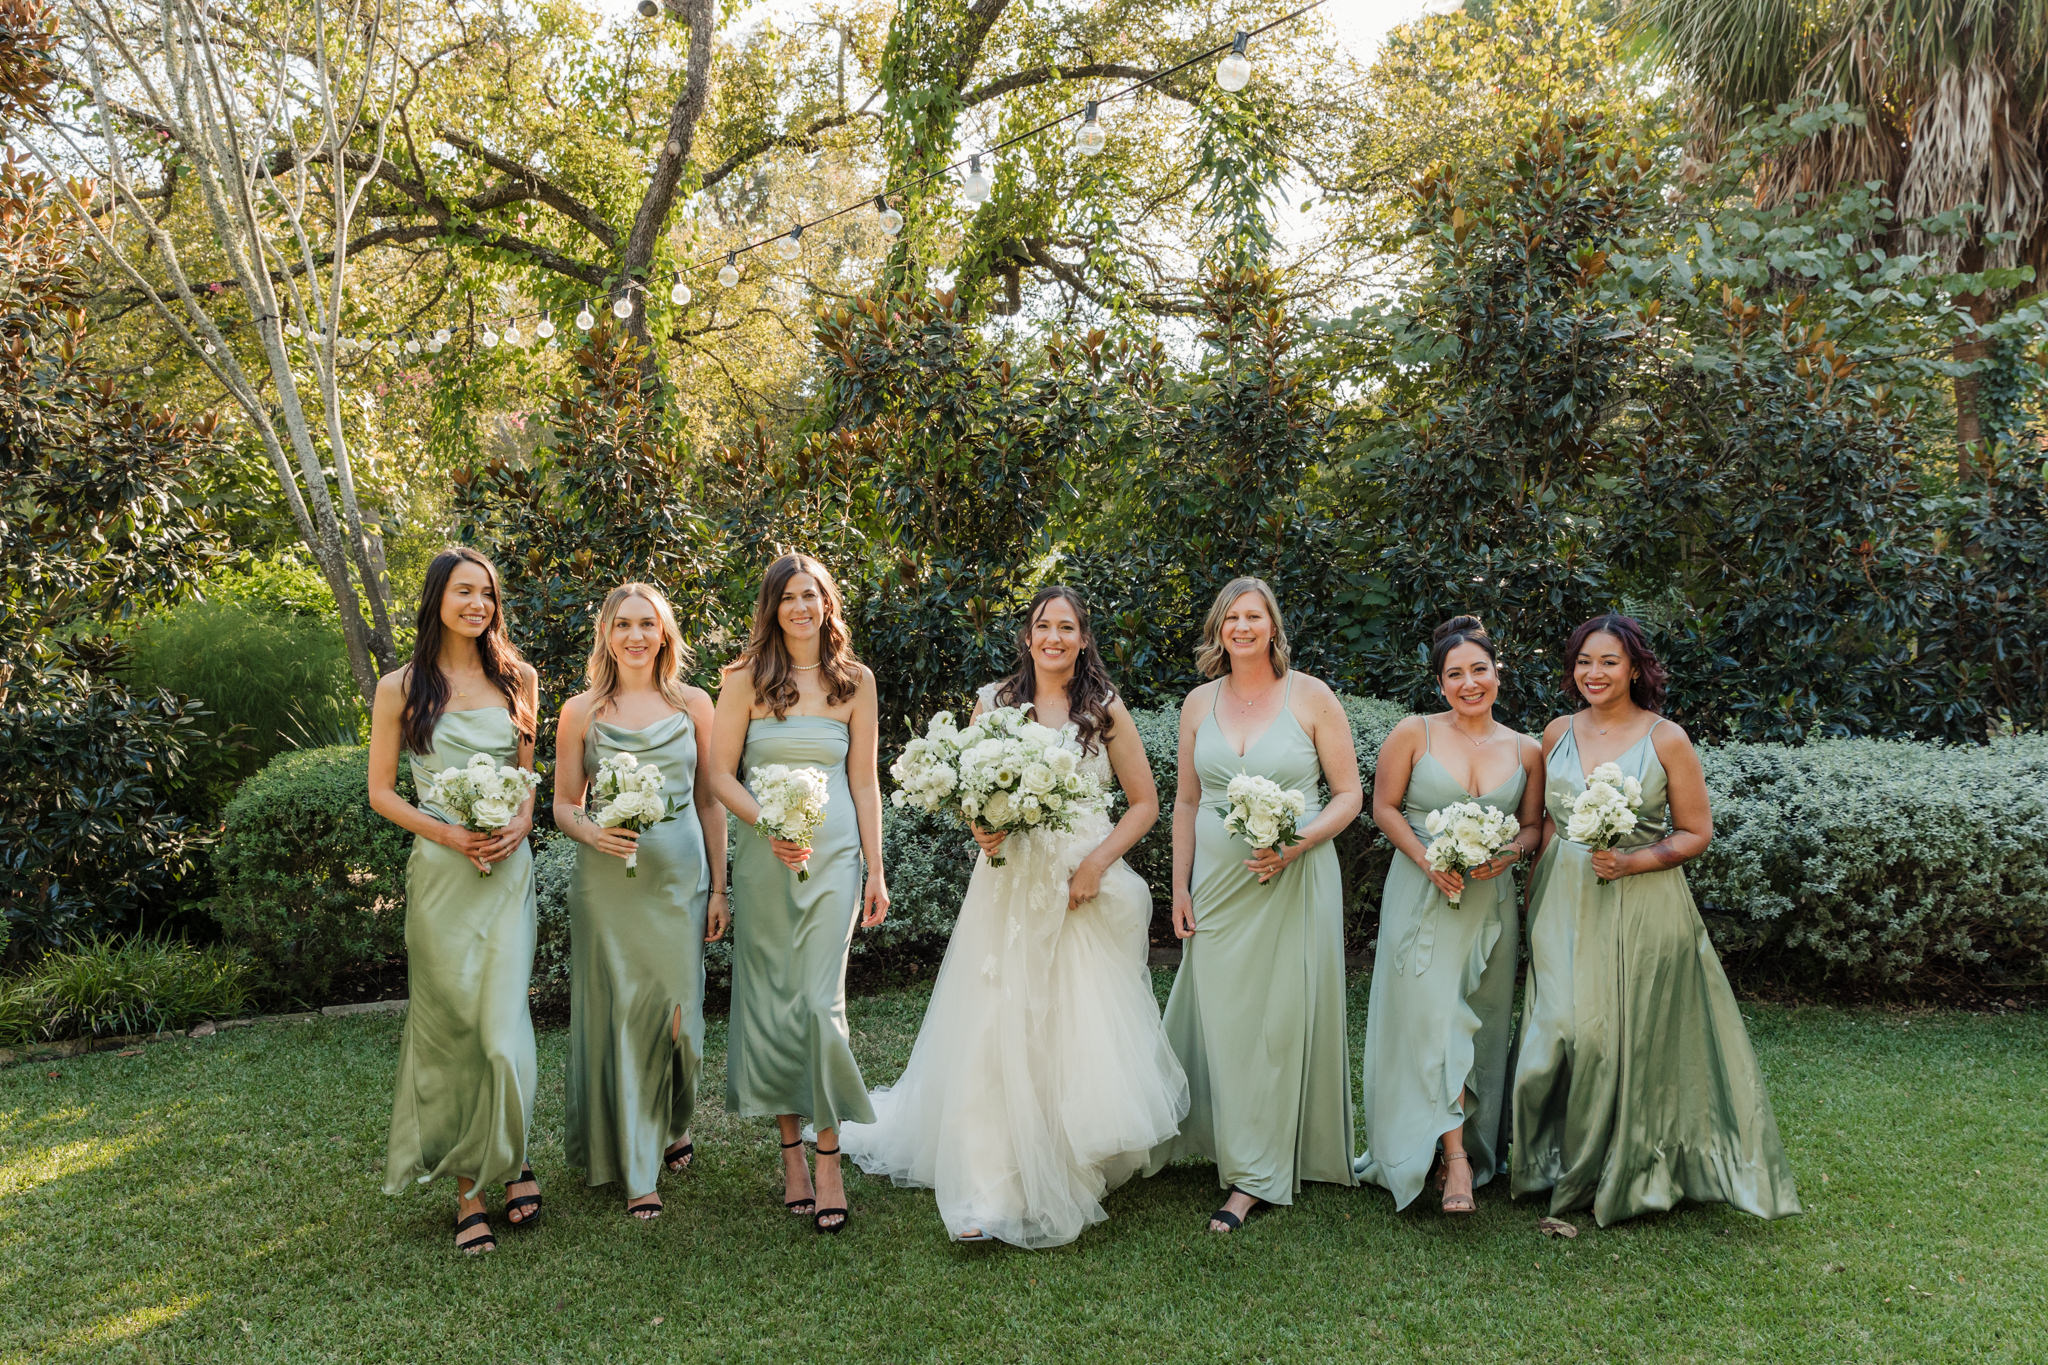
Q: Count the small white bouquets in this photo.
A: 6